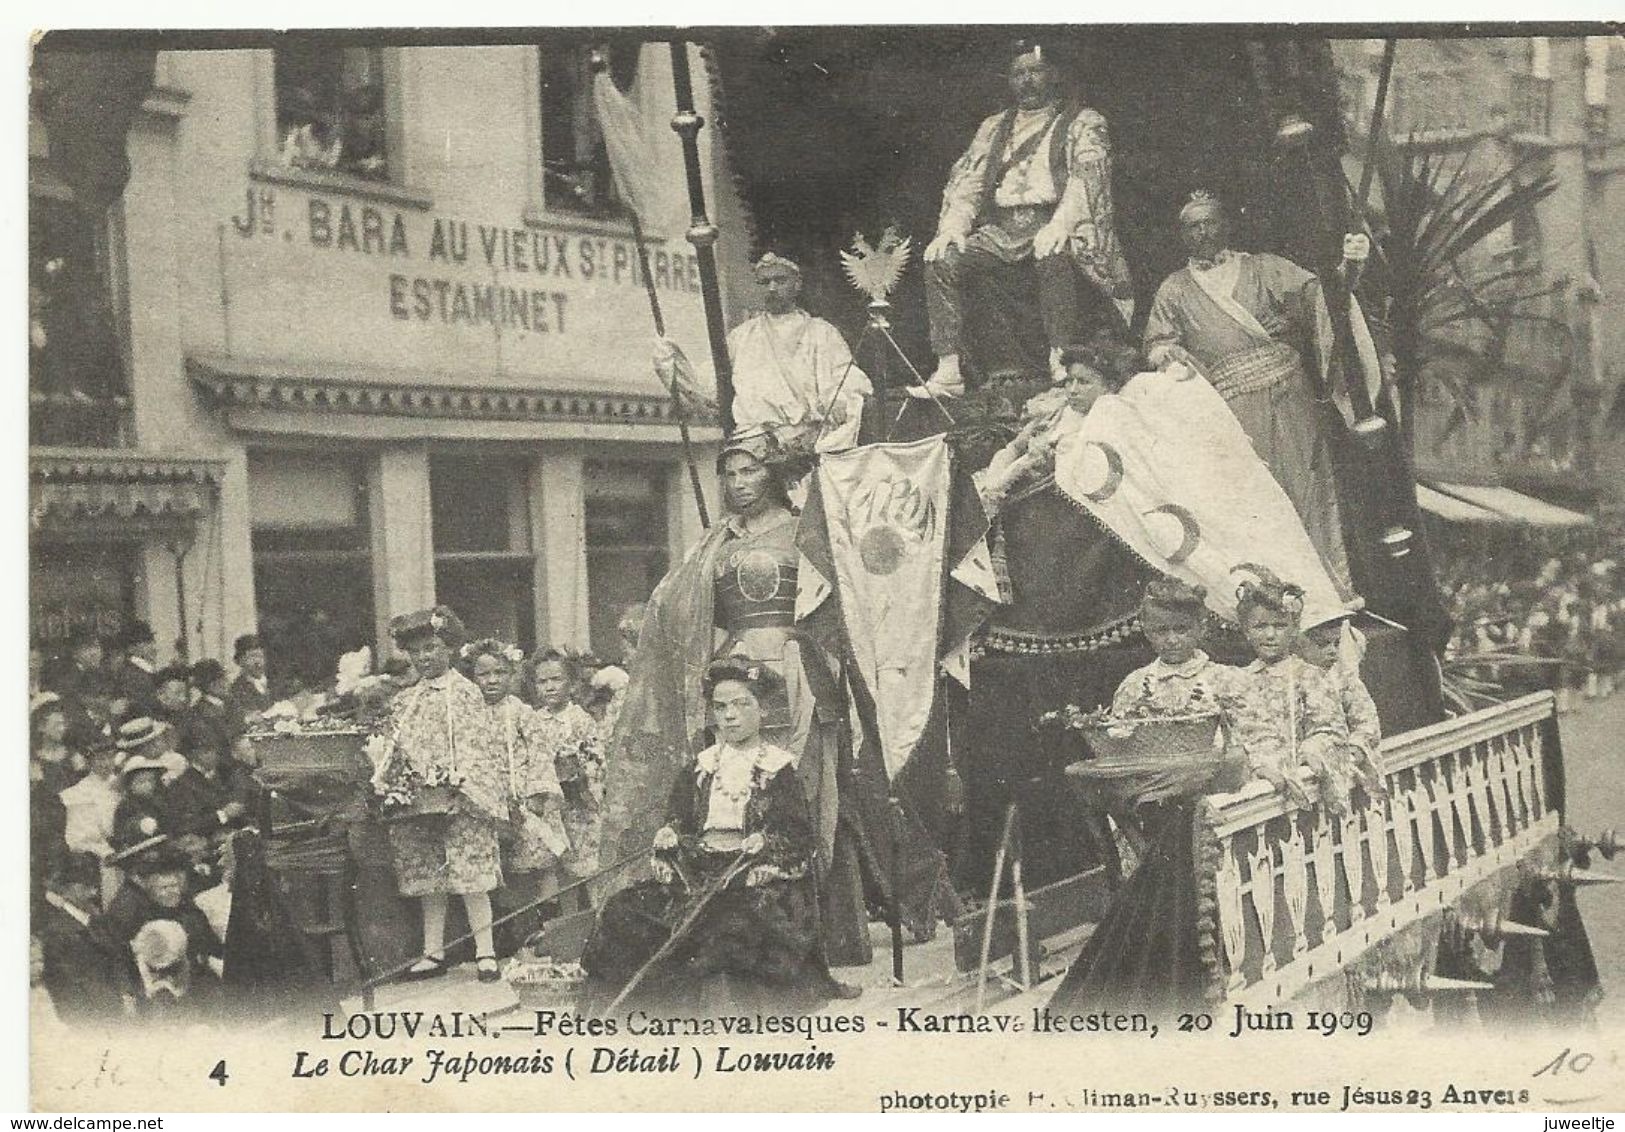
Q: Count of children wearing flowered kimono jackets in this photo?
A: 6